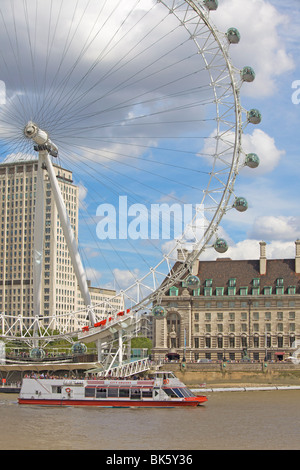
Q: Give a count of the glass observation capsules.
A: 11